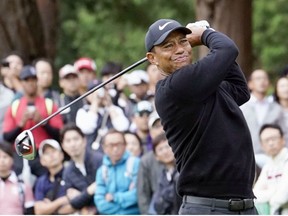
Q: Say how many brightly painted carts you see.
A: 0